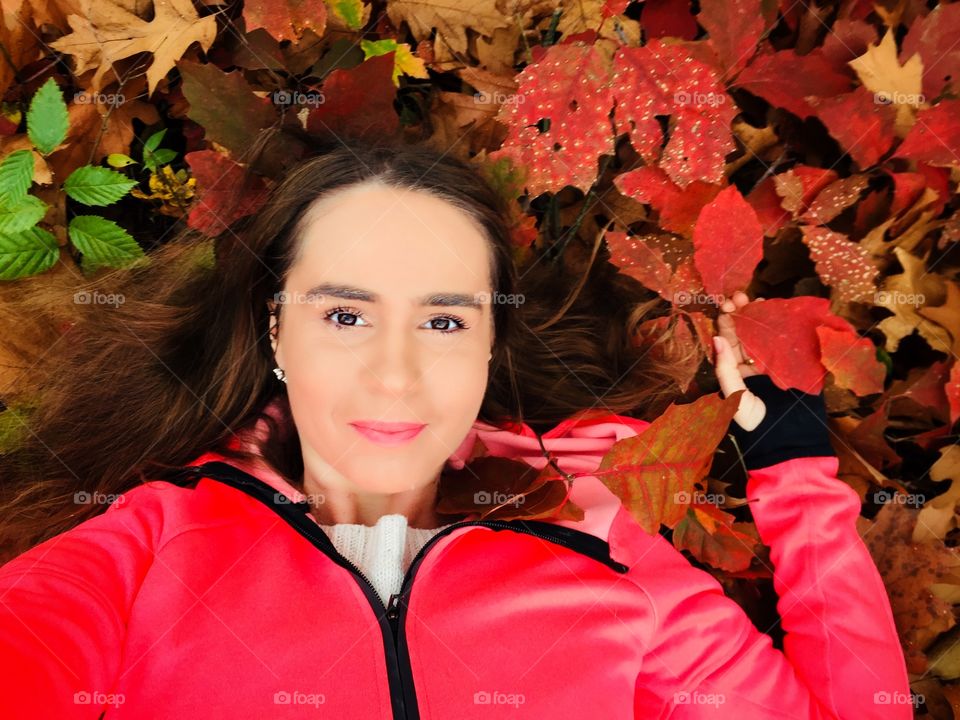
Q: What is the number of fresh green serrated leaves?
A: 6